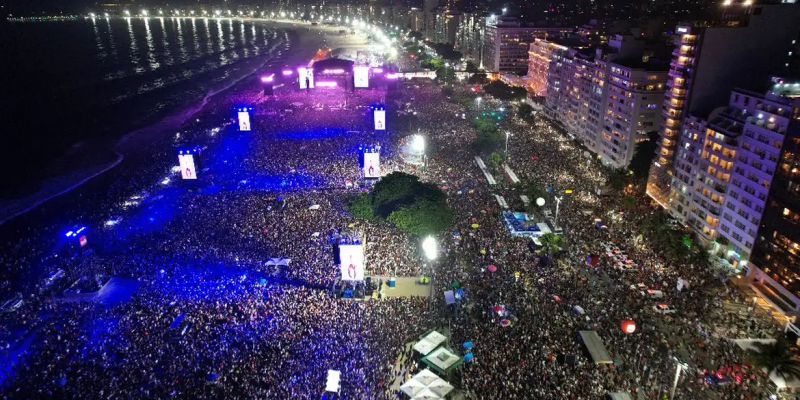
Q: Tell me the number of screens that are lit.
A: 7